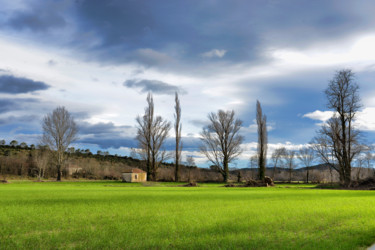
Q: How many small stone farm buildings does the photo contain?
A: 1